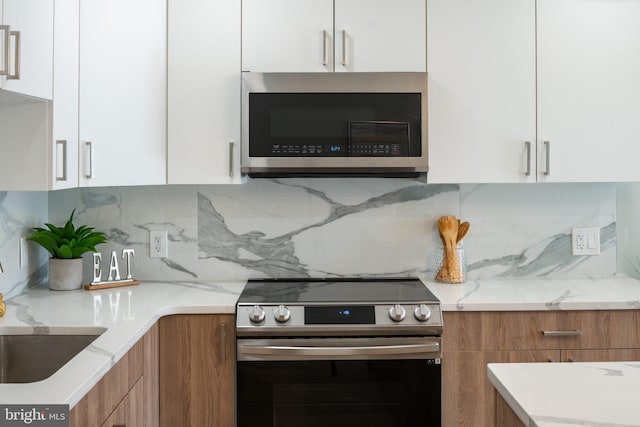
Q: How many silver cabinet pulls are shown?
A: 11